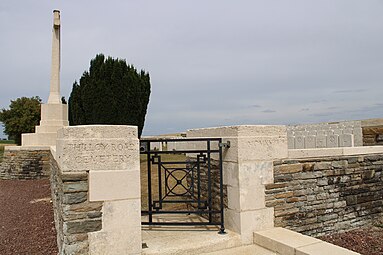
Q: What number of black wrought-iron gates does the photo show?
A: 1